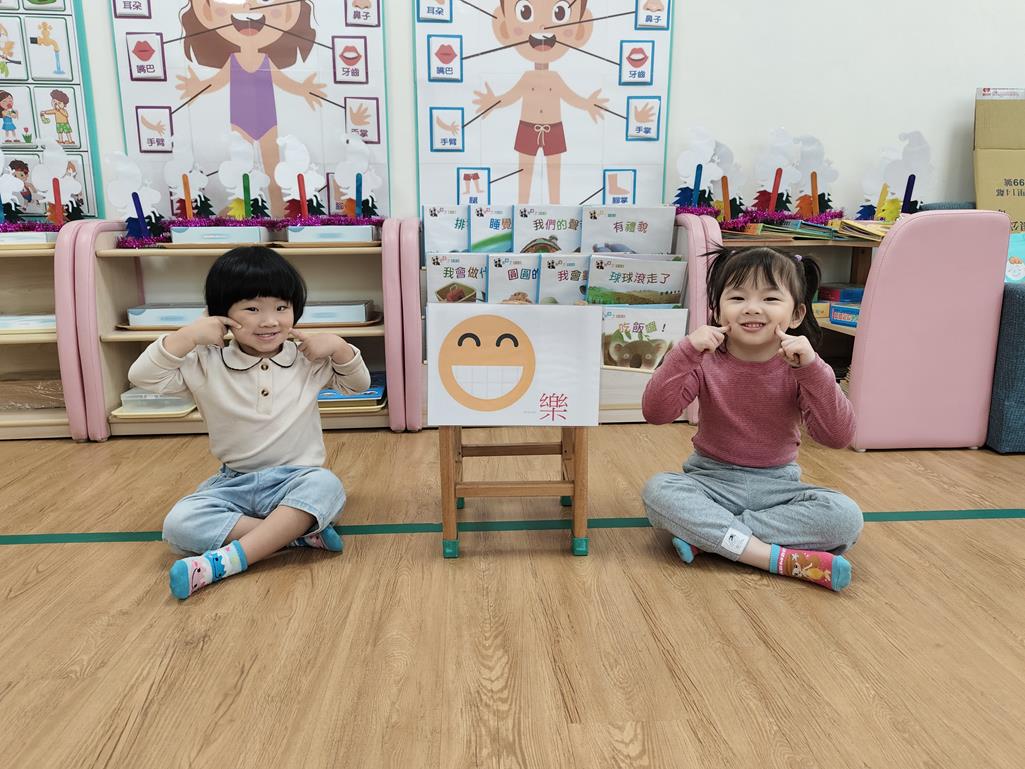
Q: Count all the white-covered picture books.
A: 9